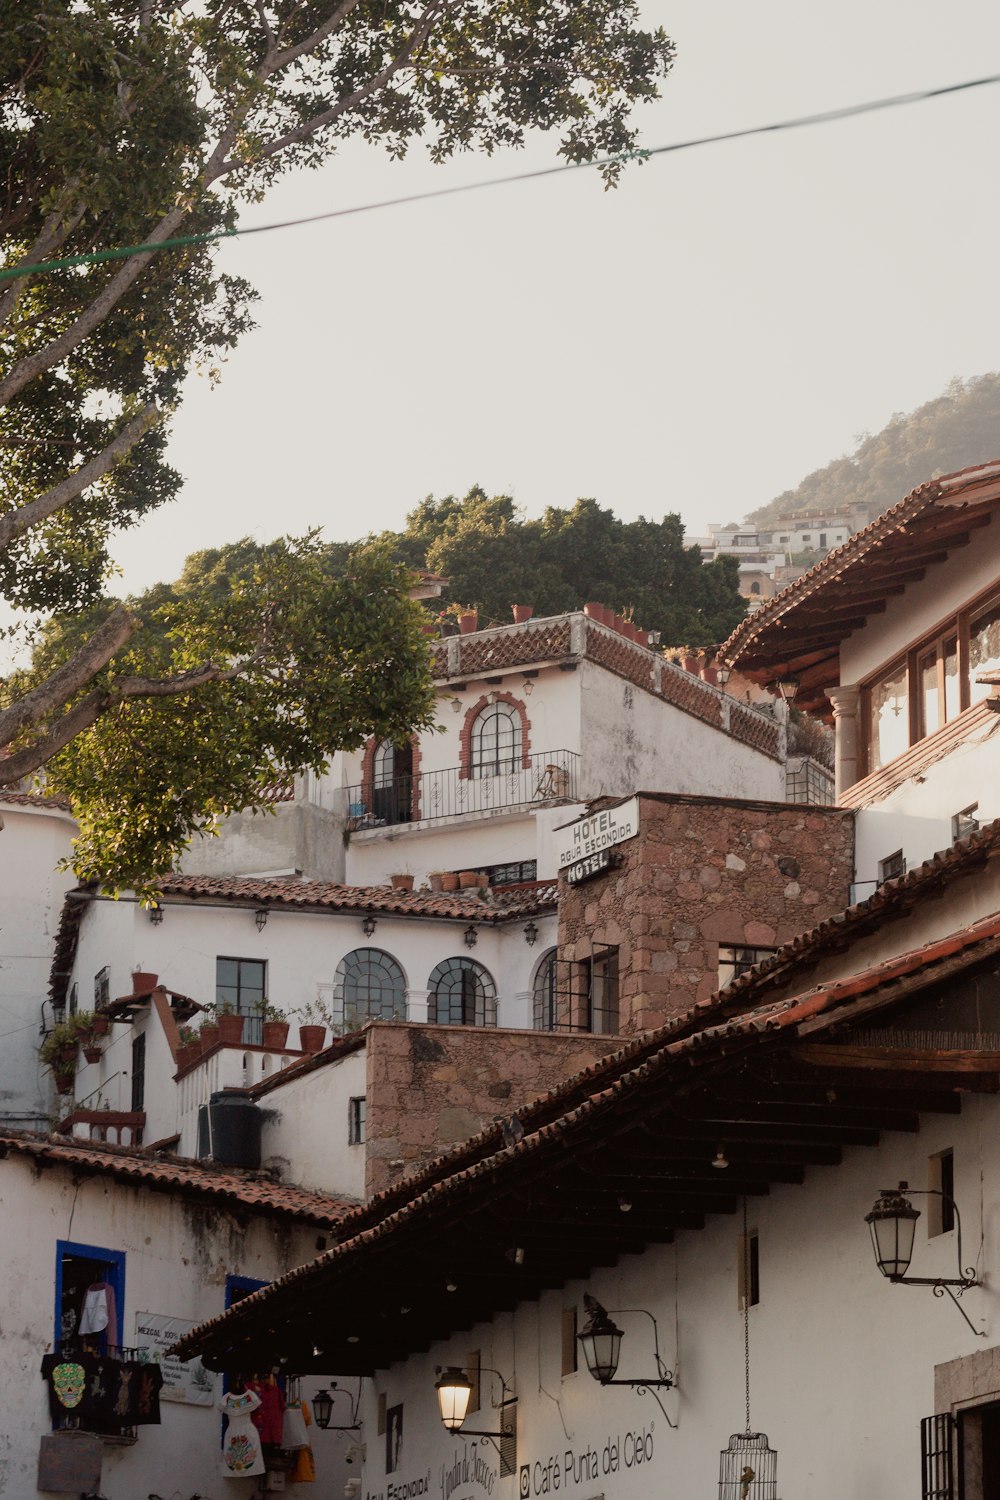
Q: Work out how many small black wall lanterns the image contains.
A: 5